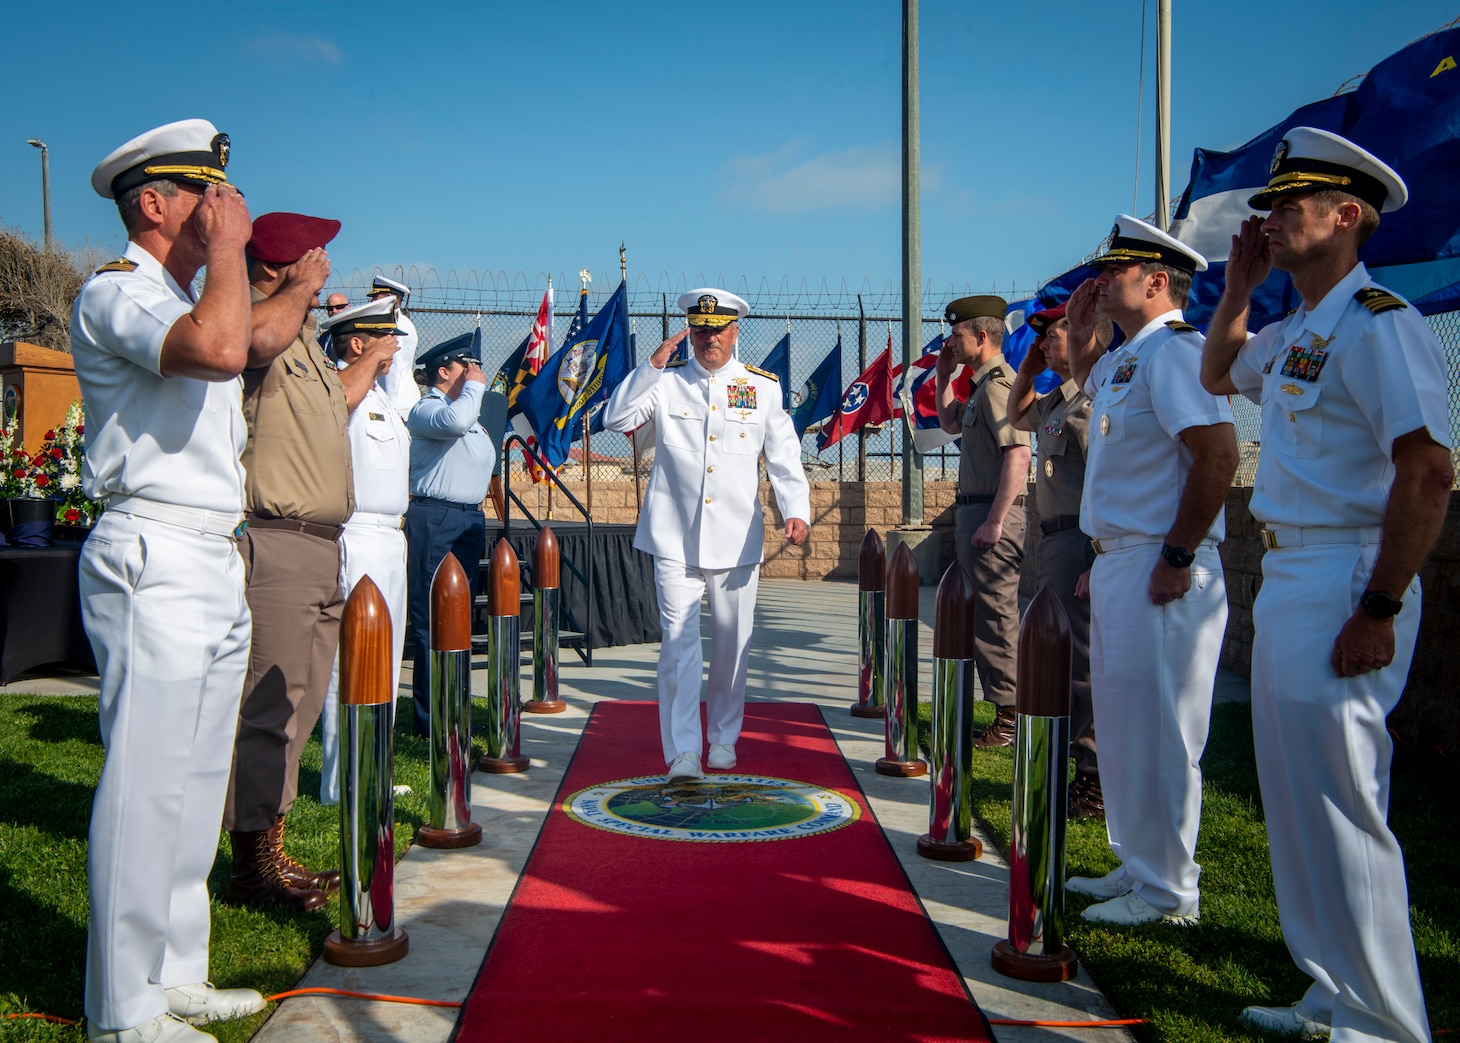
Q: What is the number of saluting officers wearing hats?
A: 9